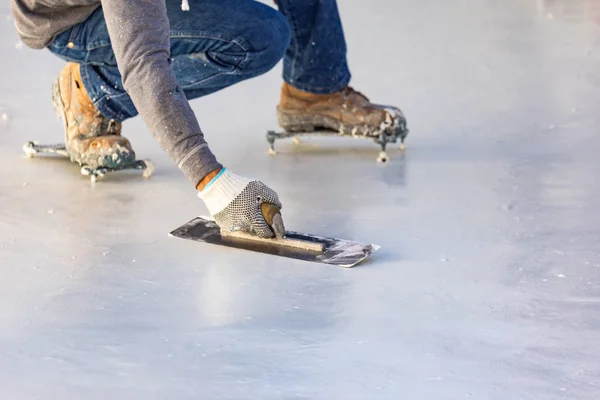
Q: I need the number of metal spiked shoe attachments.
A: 2